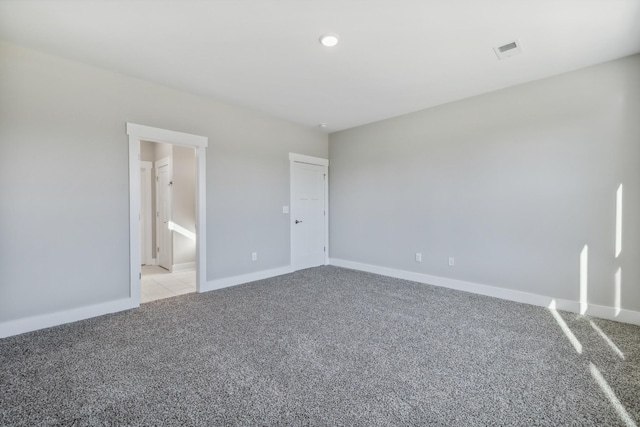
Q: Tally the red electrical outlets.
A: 0